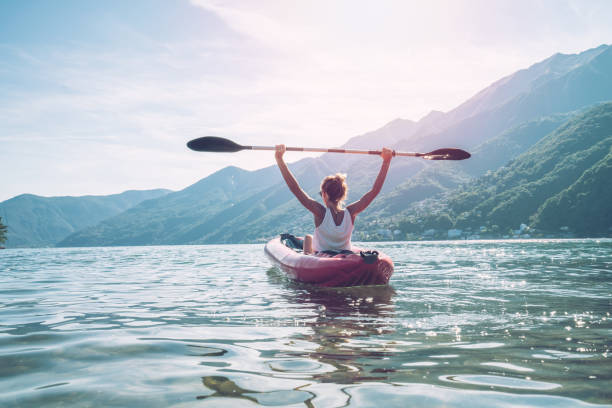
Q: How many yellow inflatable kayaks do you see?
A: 0